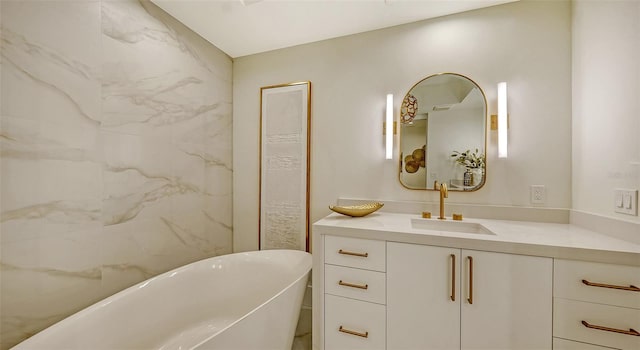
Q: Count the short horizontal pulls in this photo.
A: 3